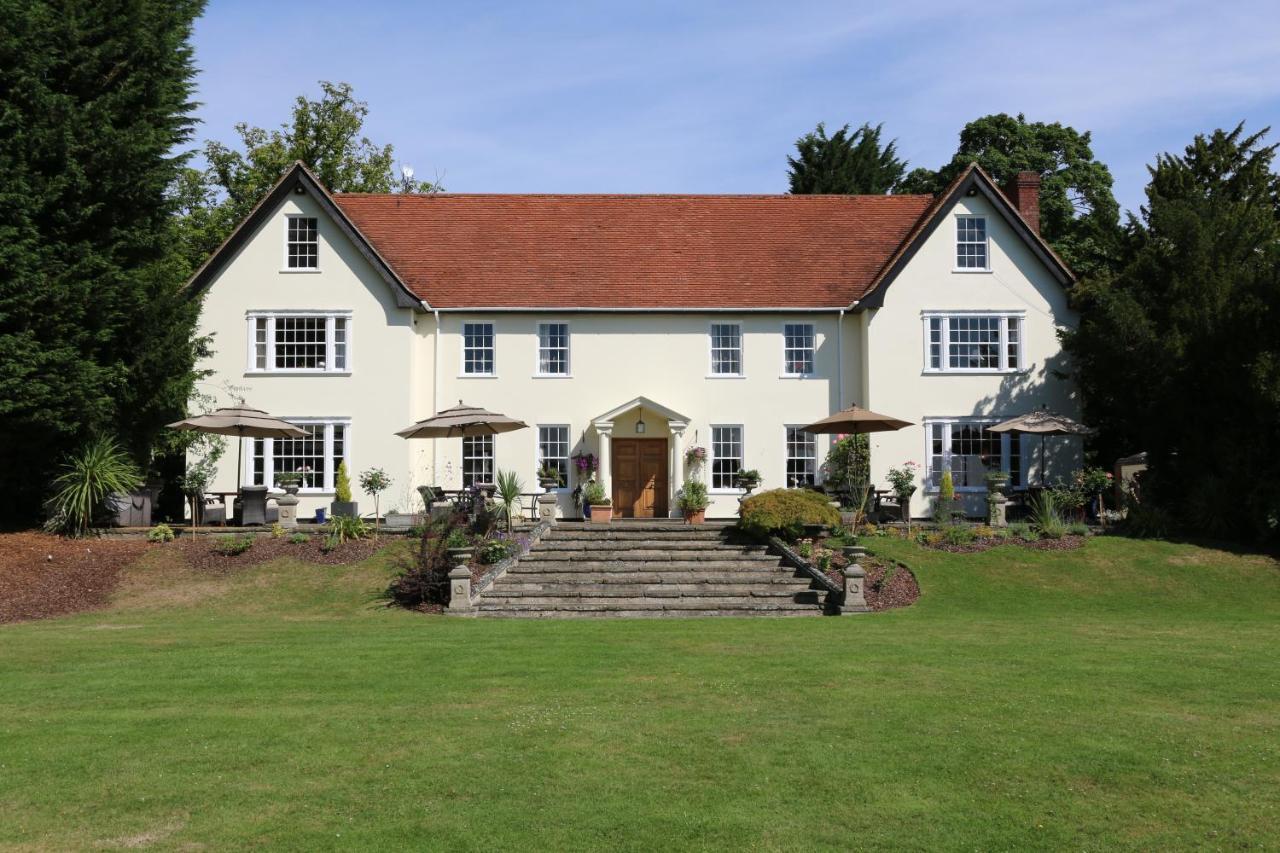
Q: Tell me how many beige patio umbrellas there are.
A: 4